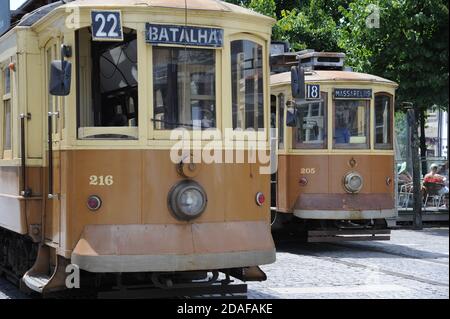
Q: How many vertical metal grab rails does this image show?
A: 2